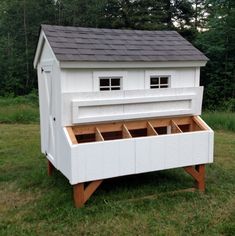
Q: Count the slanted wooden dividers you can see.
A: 4